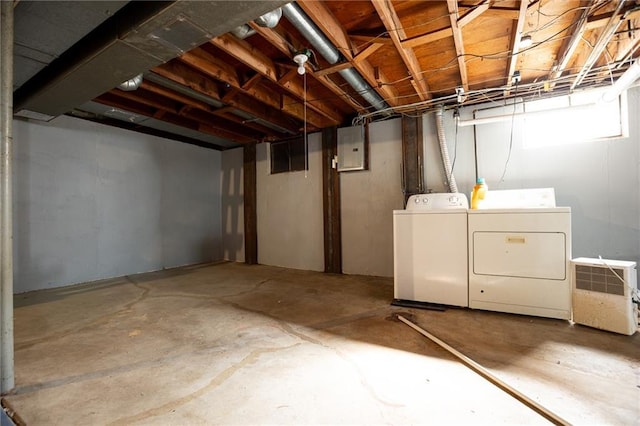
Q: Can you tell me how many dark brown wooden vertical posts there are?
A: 3